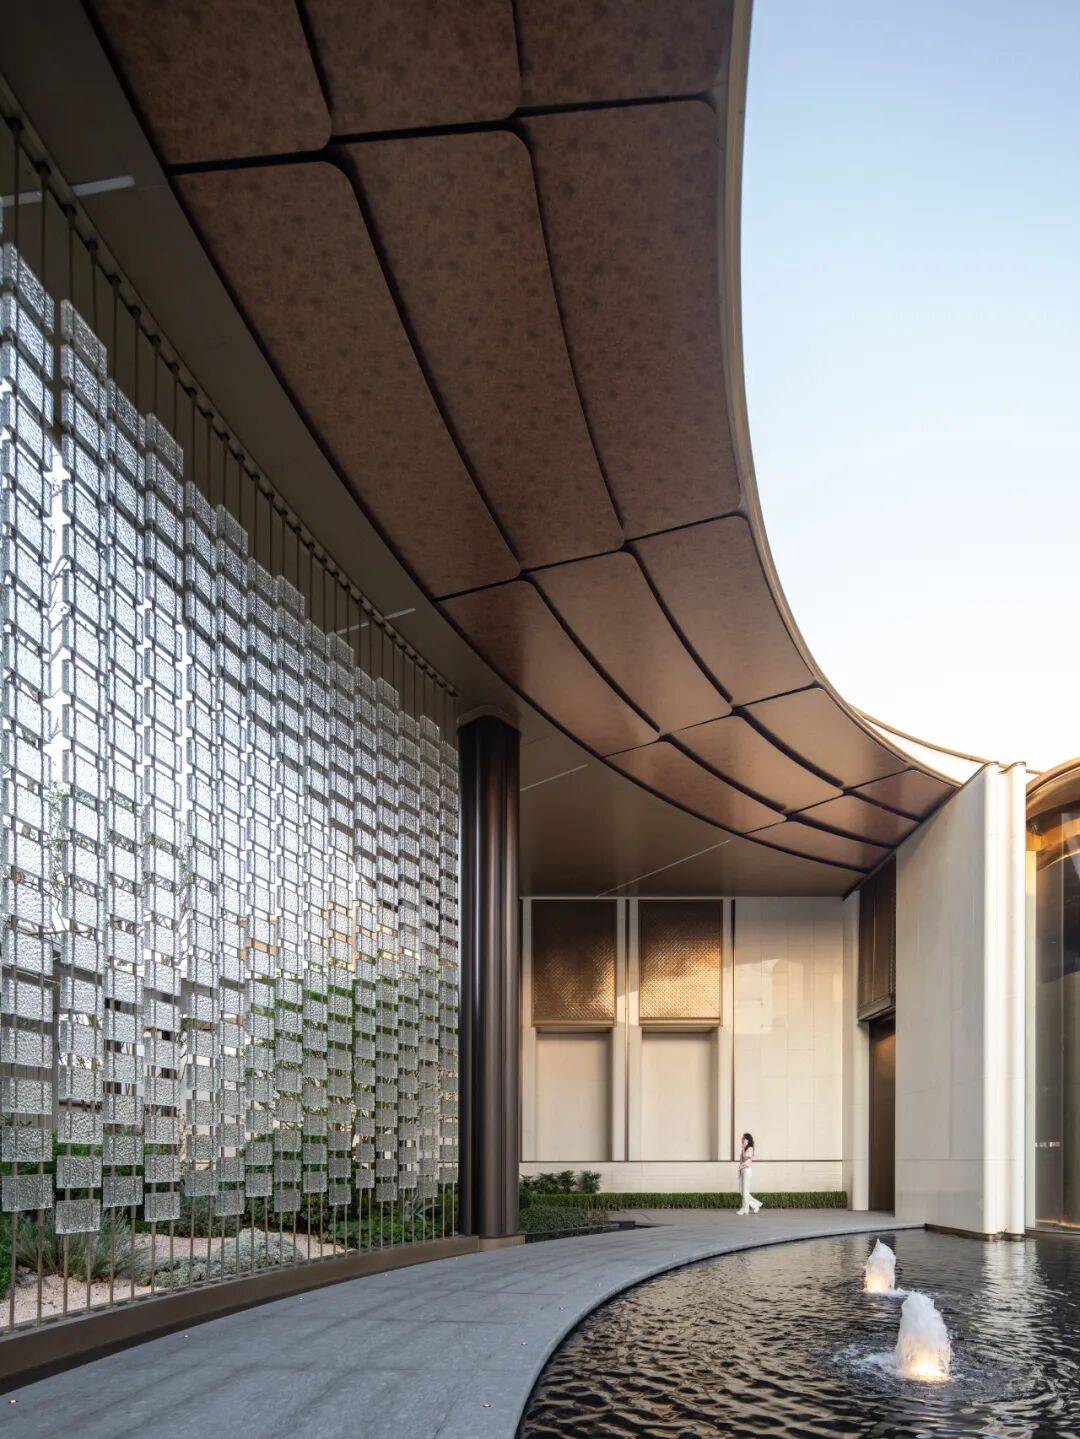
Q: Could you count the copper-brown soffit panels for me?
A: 15